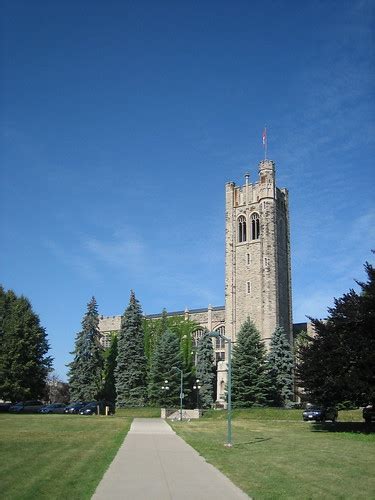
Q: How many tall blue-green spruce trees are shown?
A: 6